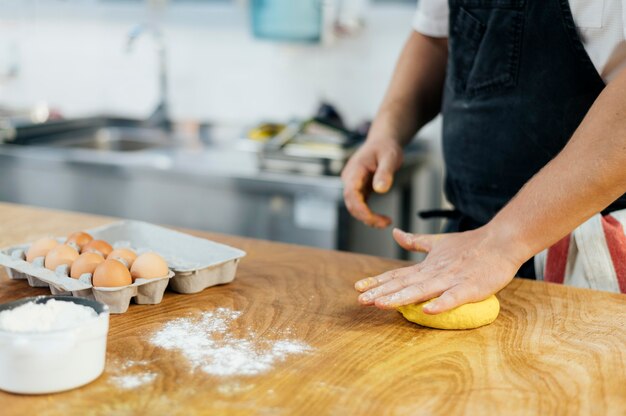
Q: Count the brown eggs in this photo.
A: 8